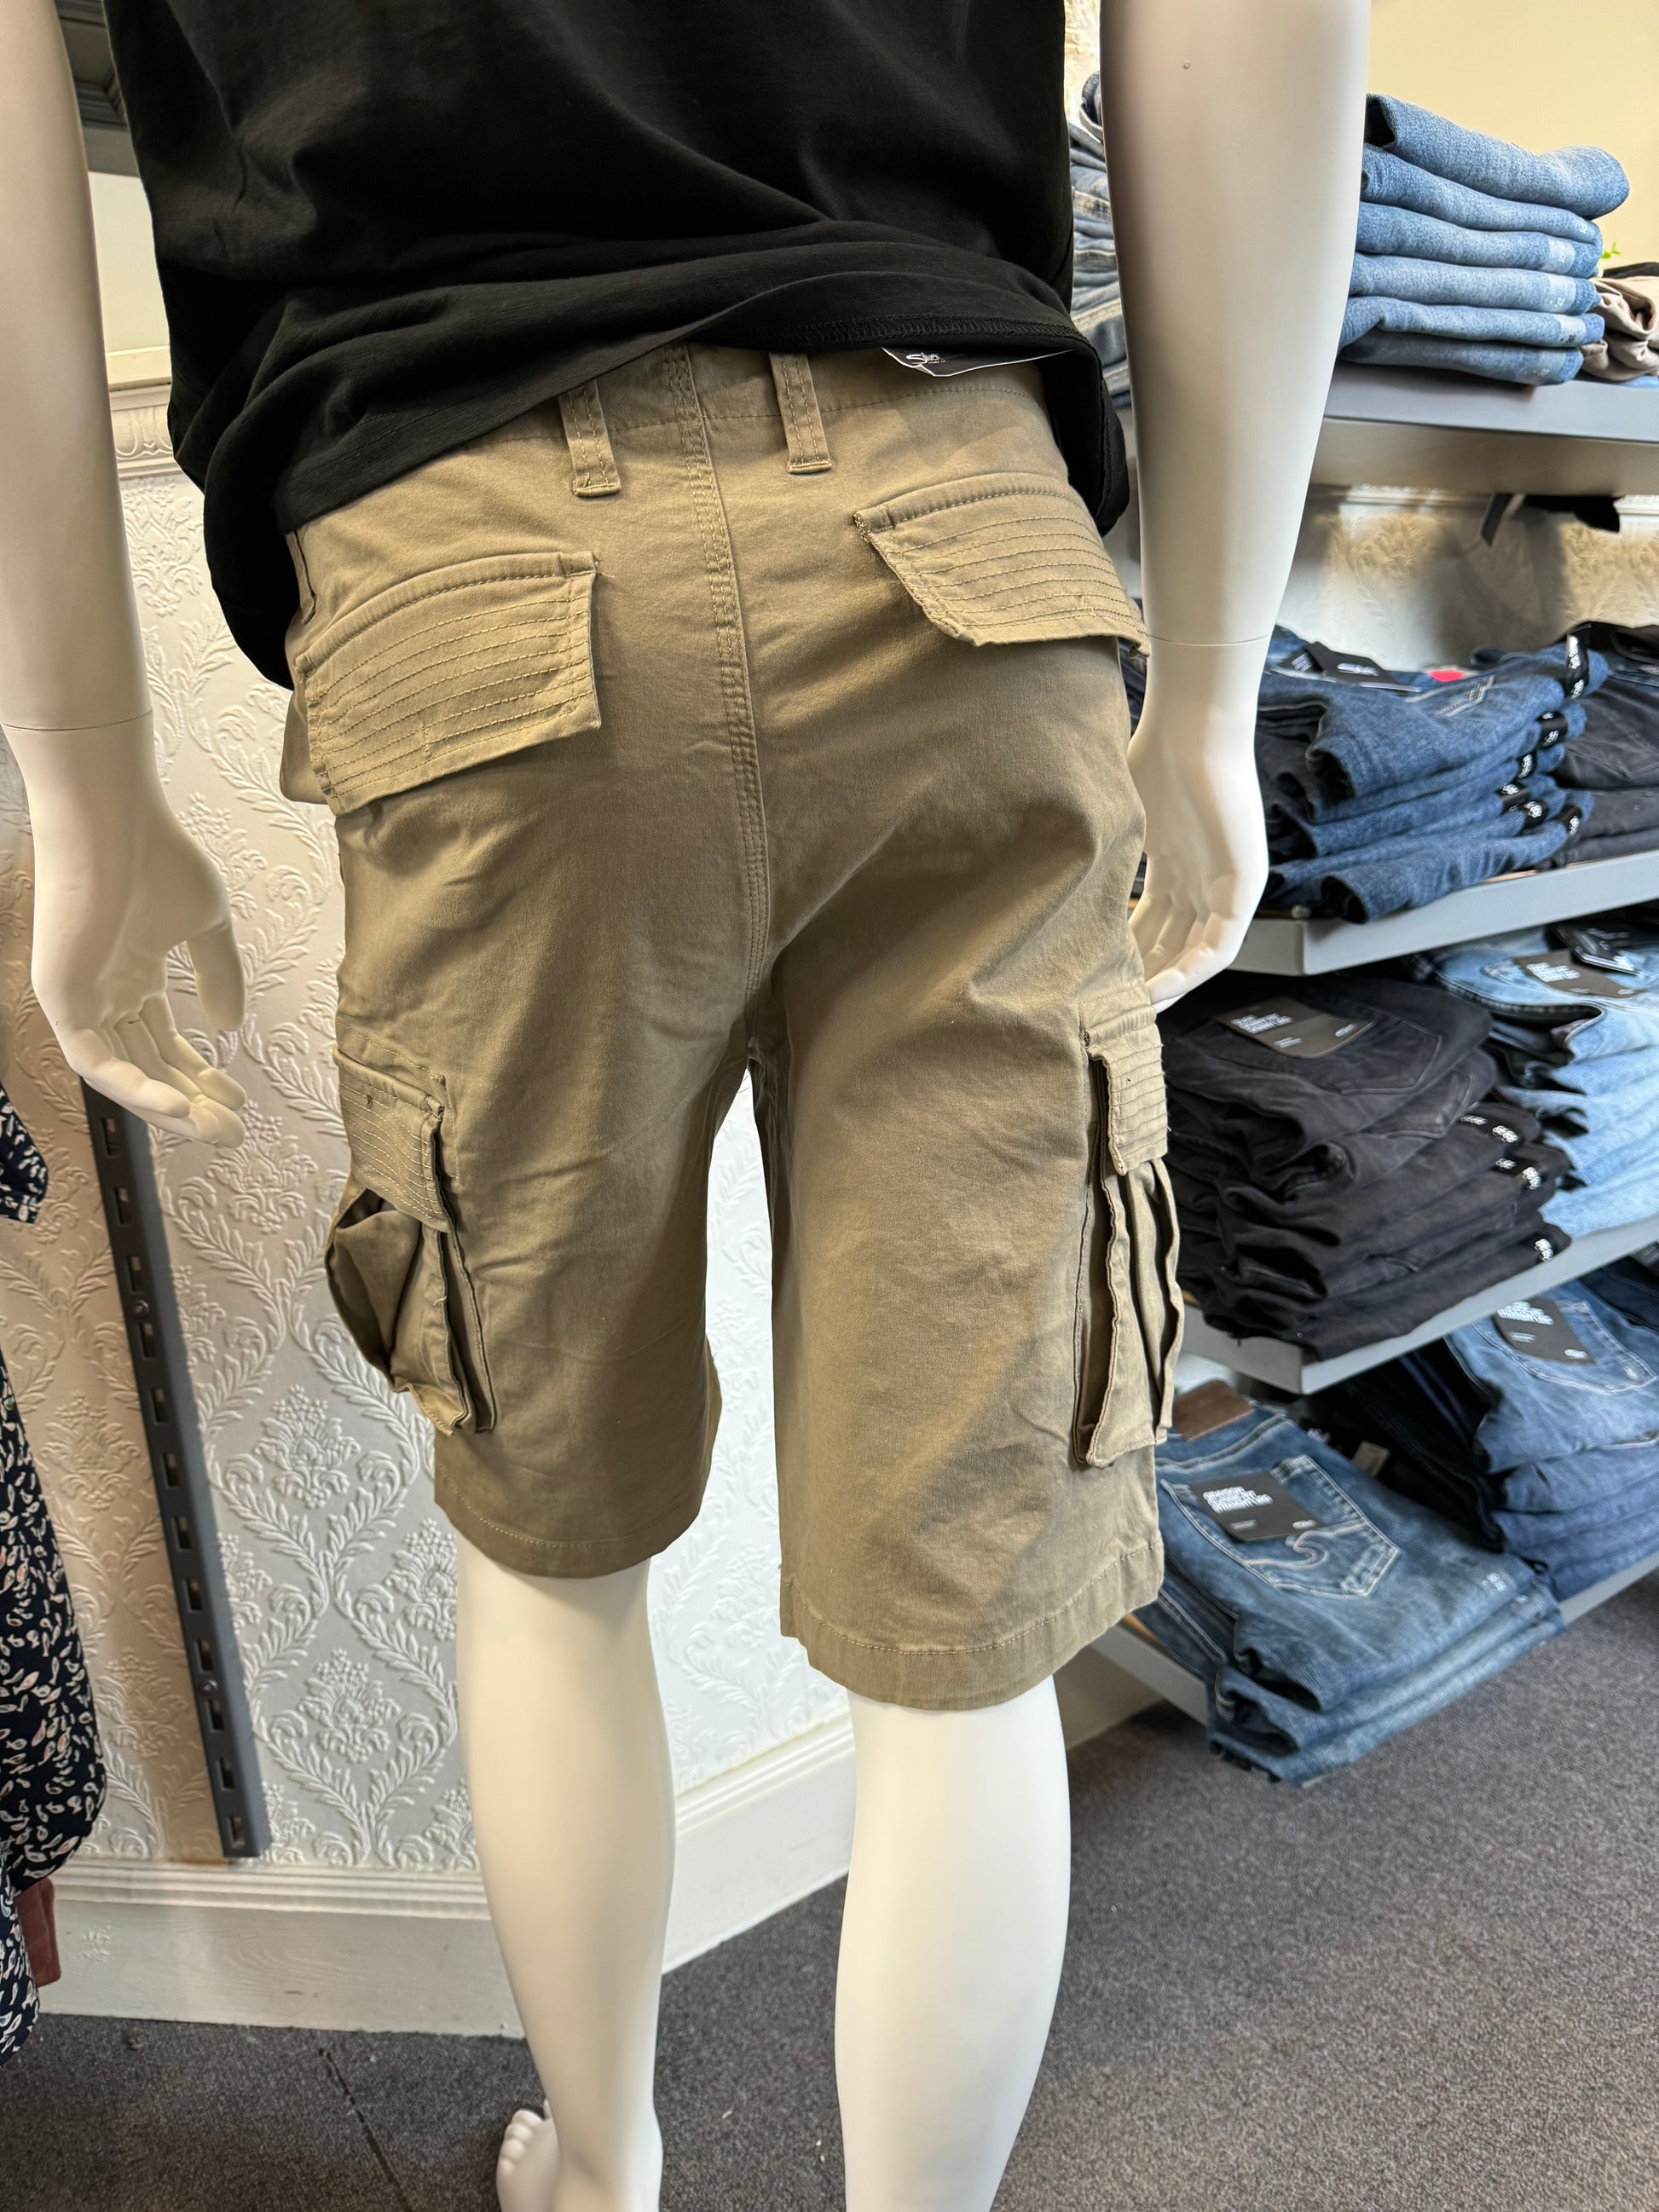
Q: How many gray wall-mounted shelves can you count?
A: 4